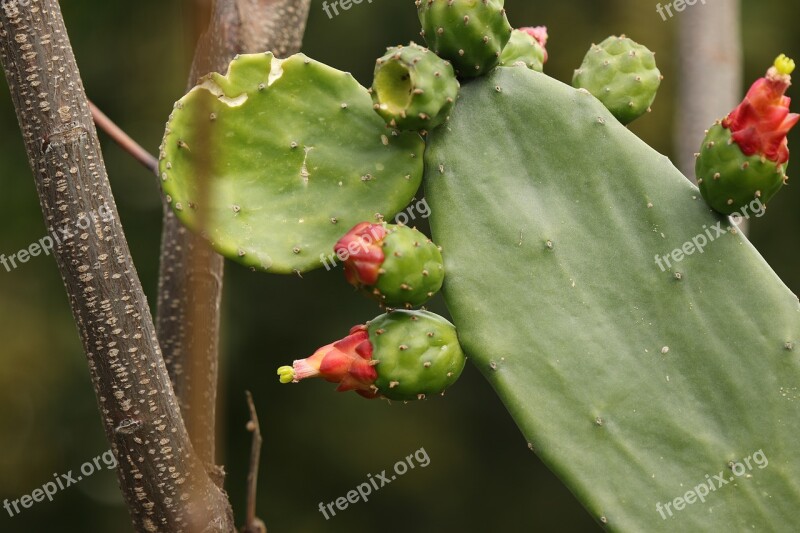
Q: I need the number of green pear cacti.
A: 7